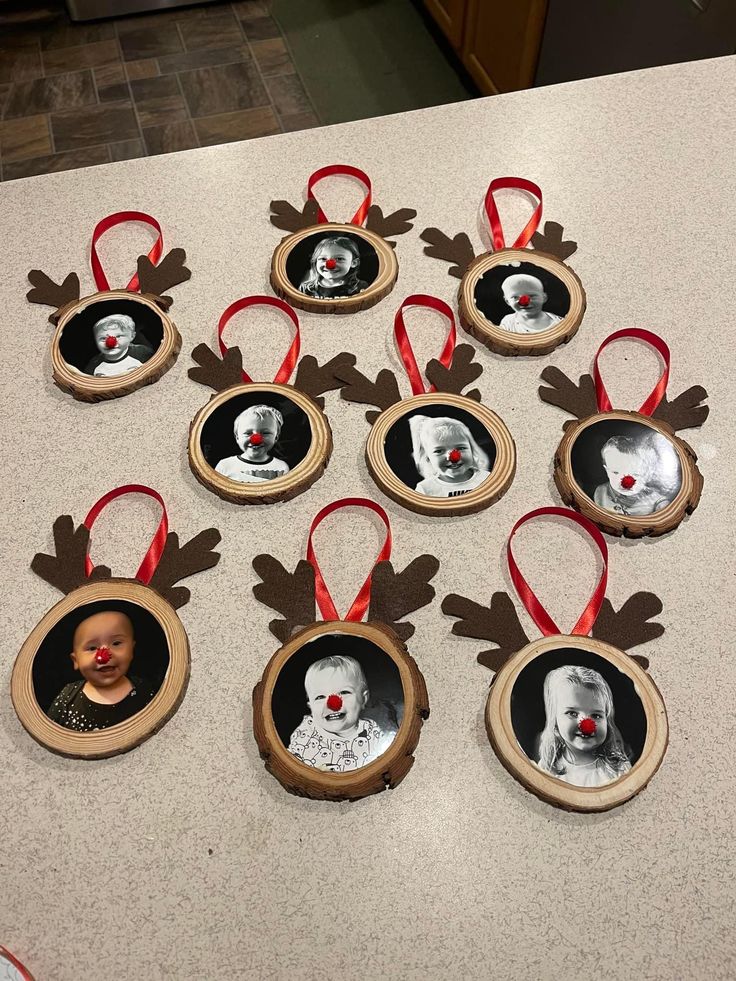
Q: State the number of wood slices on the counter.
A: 9